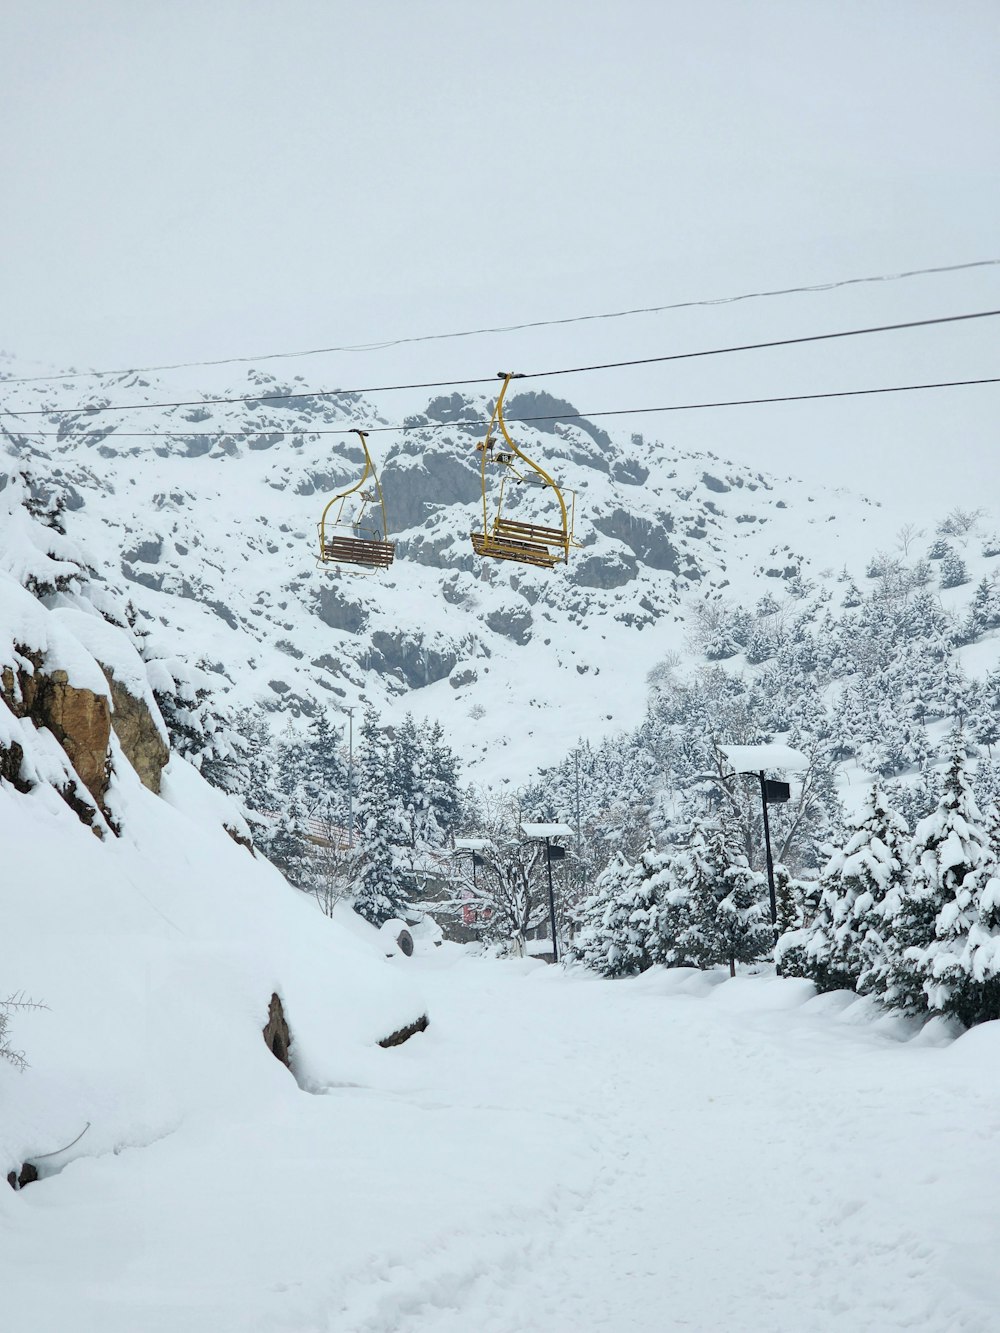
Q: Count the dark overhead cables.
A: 3